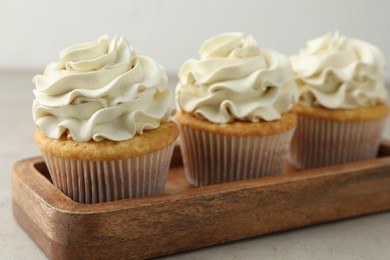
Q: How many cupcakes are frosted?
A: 3